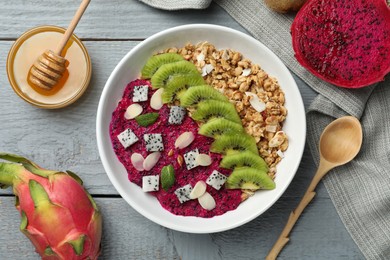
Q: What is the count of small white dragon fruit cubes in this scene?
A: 8